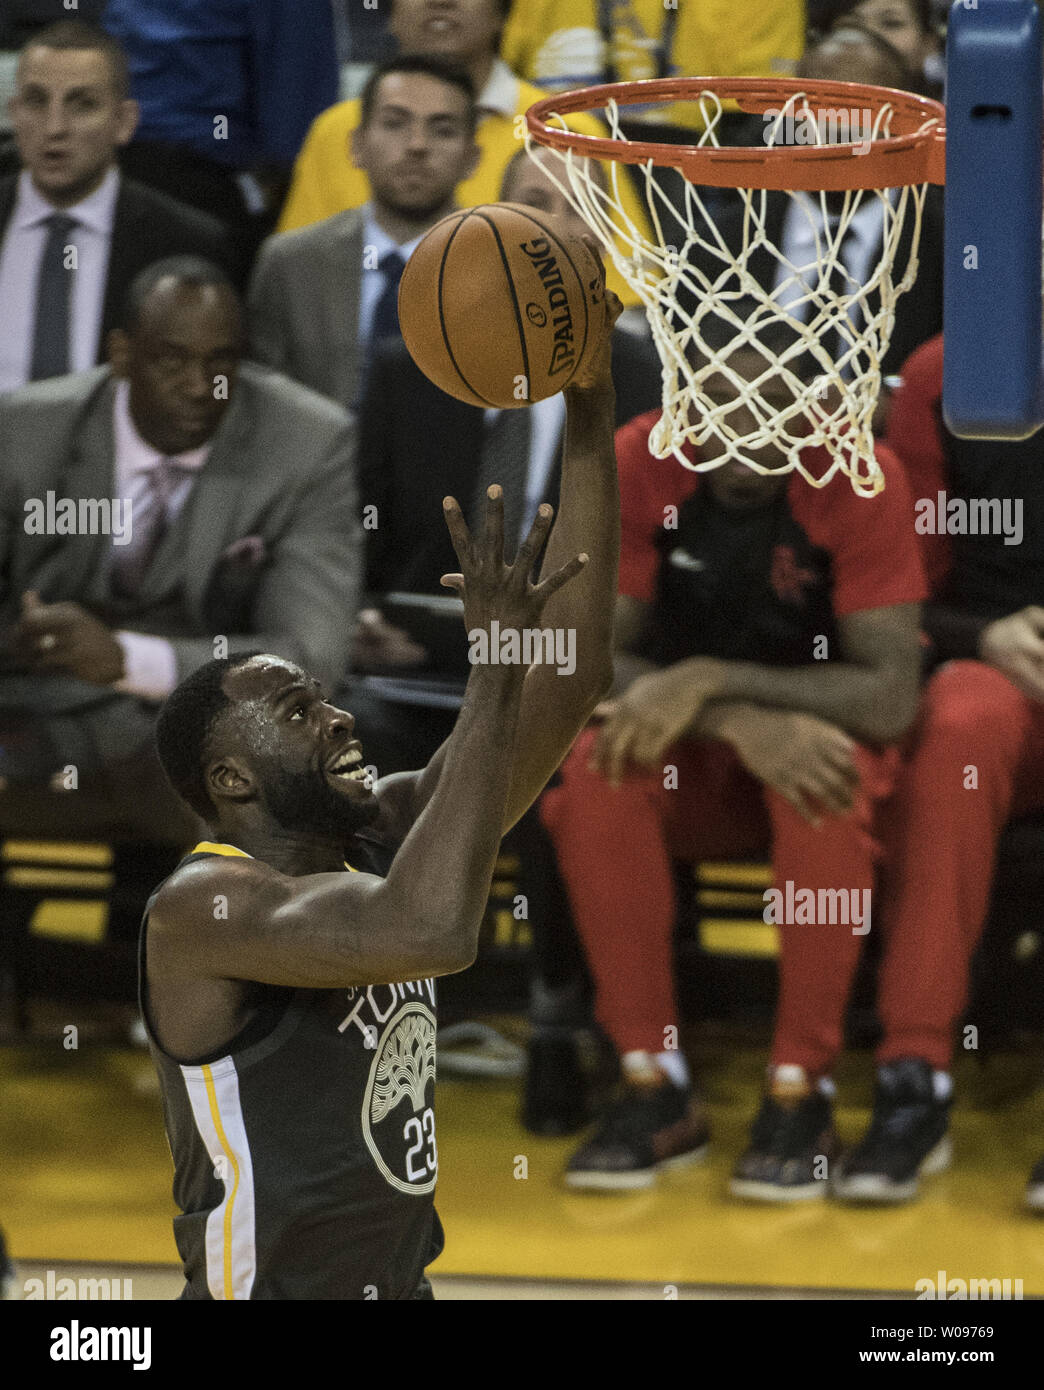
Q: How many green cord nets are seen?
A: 0